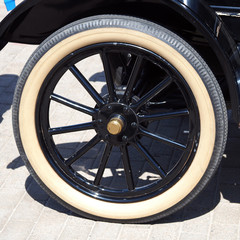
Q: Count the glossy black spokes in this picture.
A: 12